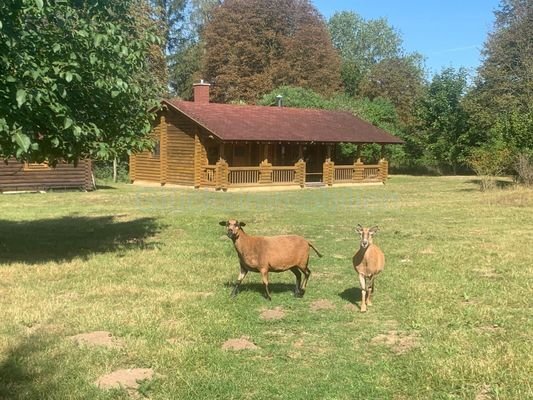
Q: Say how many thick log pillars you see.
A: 6